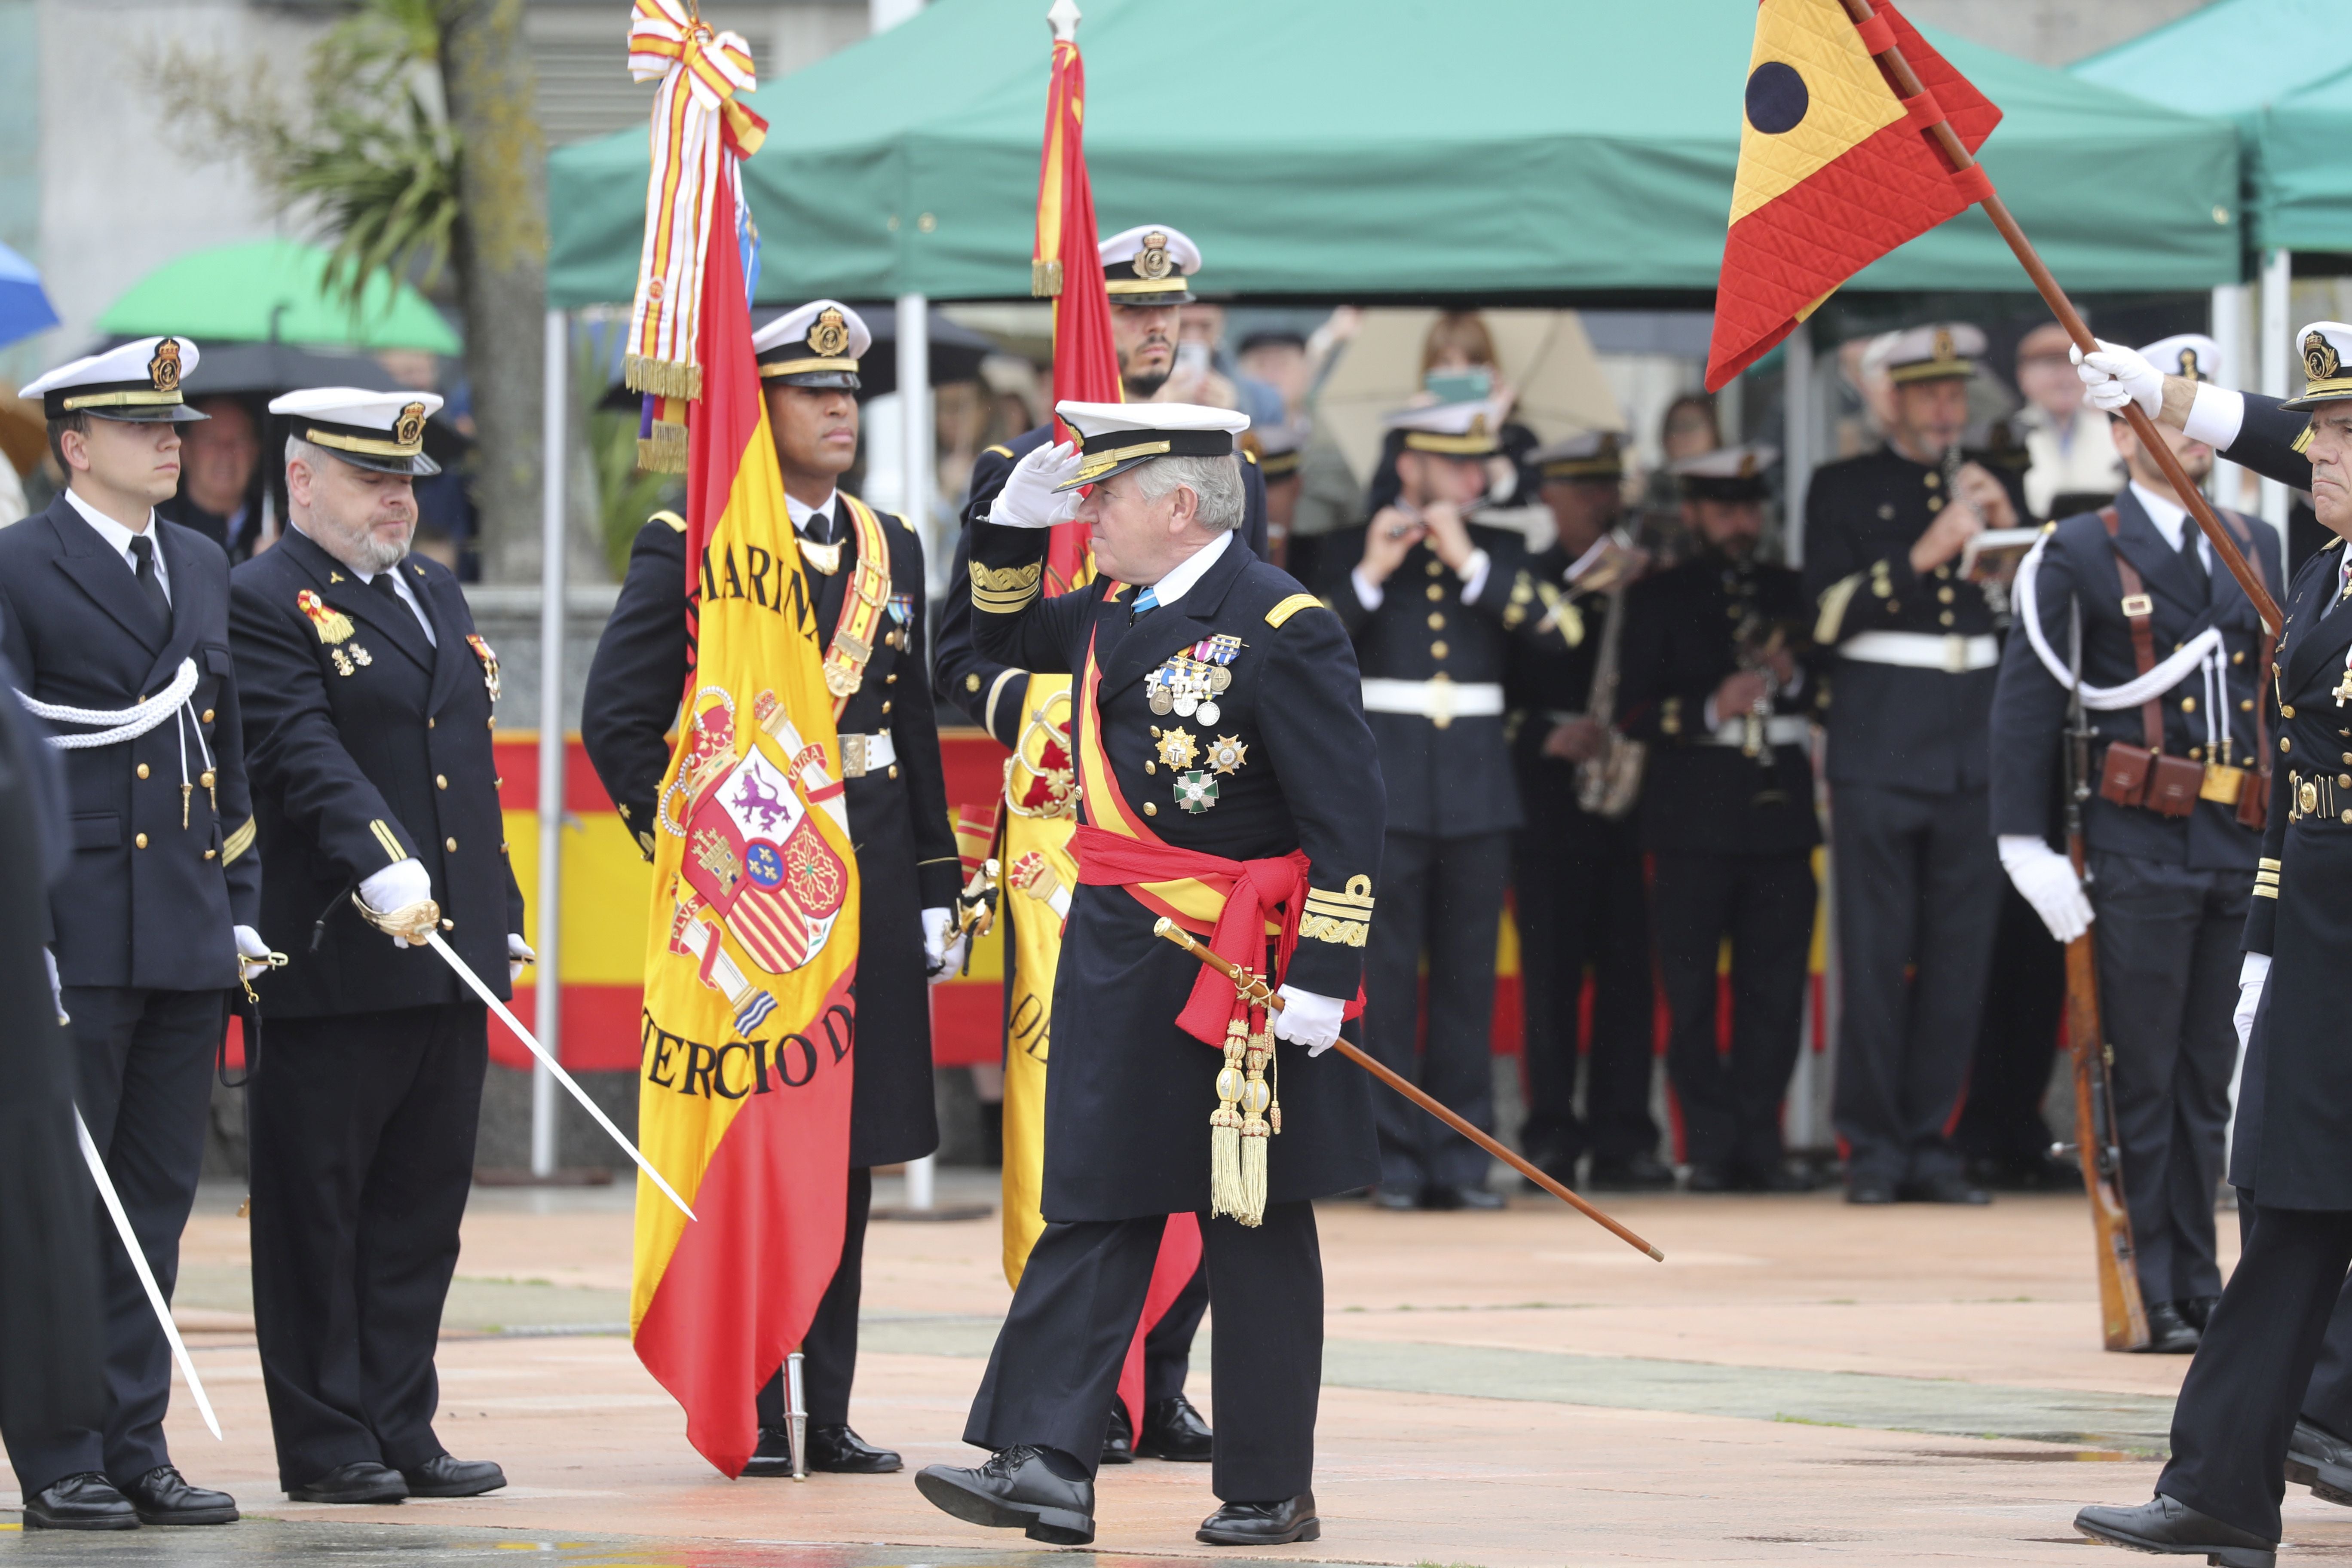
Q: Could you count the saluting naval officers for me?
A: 1